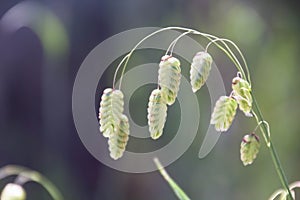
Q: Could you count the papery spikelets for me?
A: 8